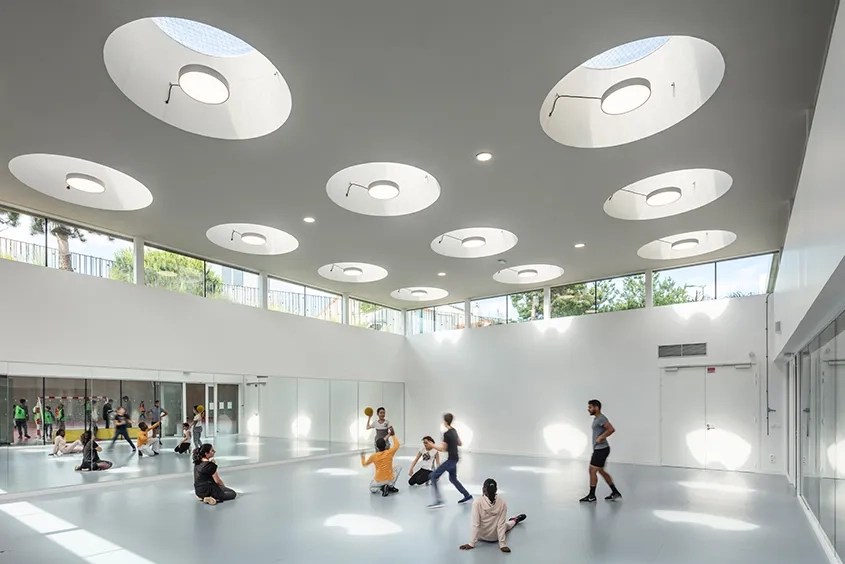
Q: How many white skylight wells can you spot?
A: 11